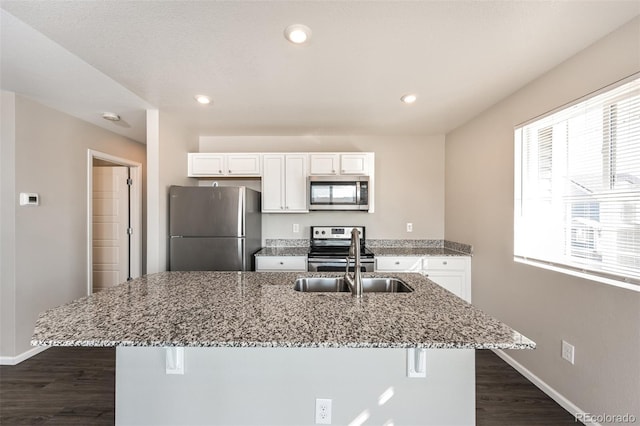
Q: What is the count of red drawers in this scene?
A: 0